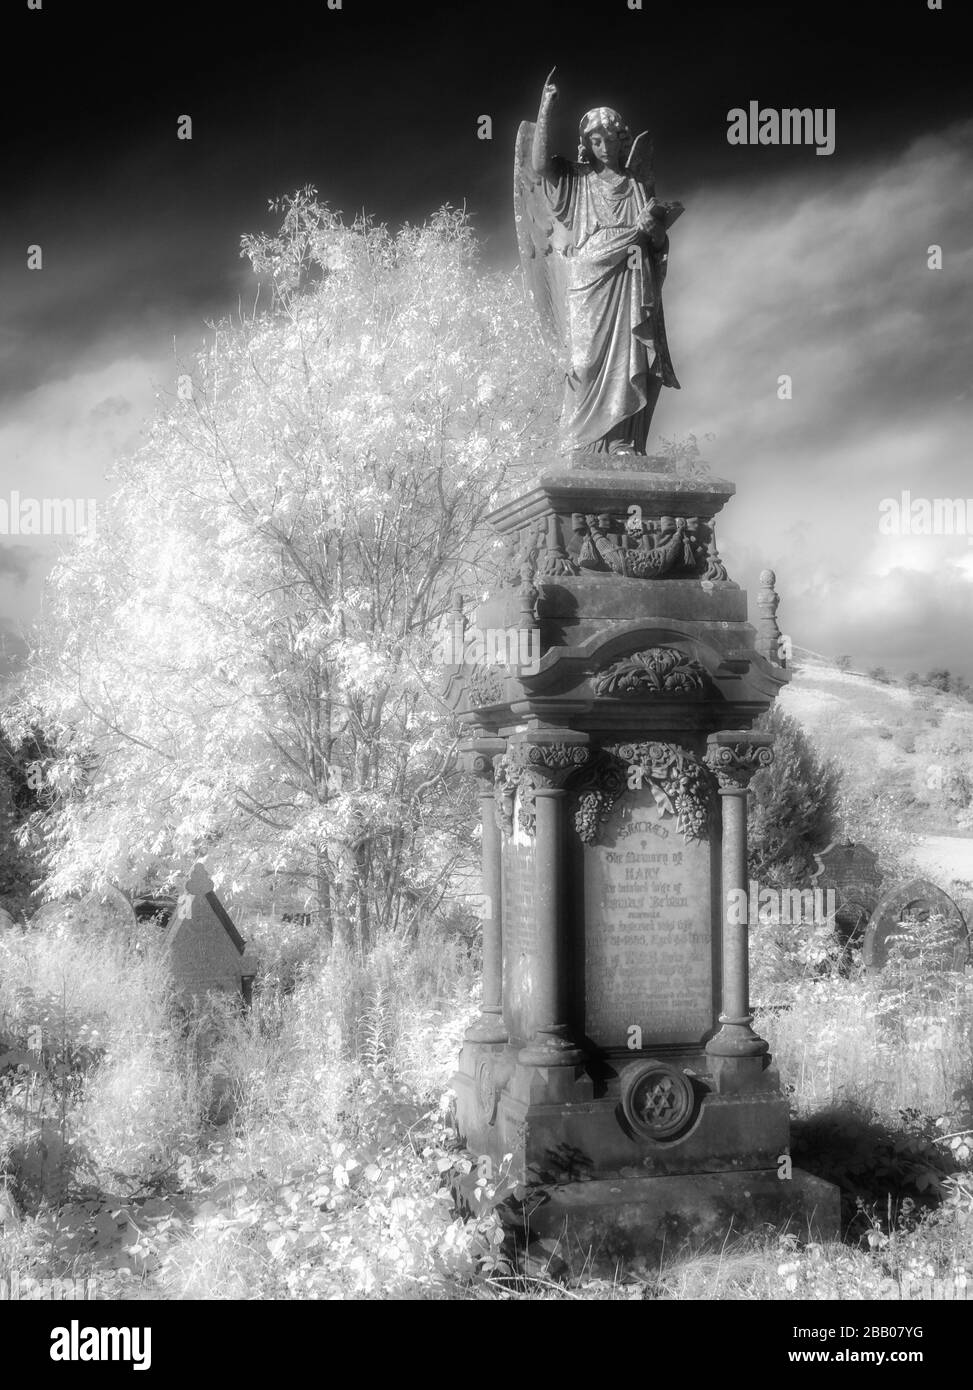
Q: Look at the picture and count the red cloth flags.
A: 0